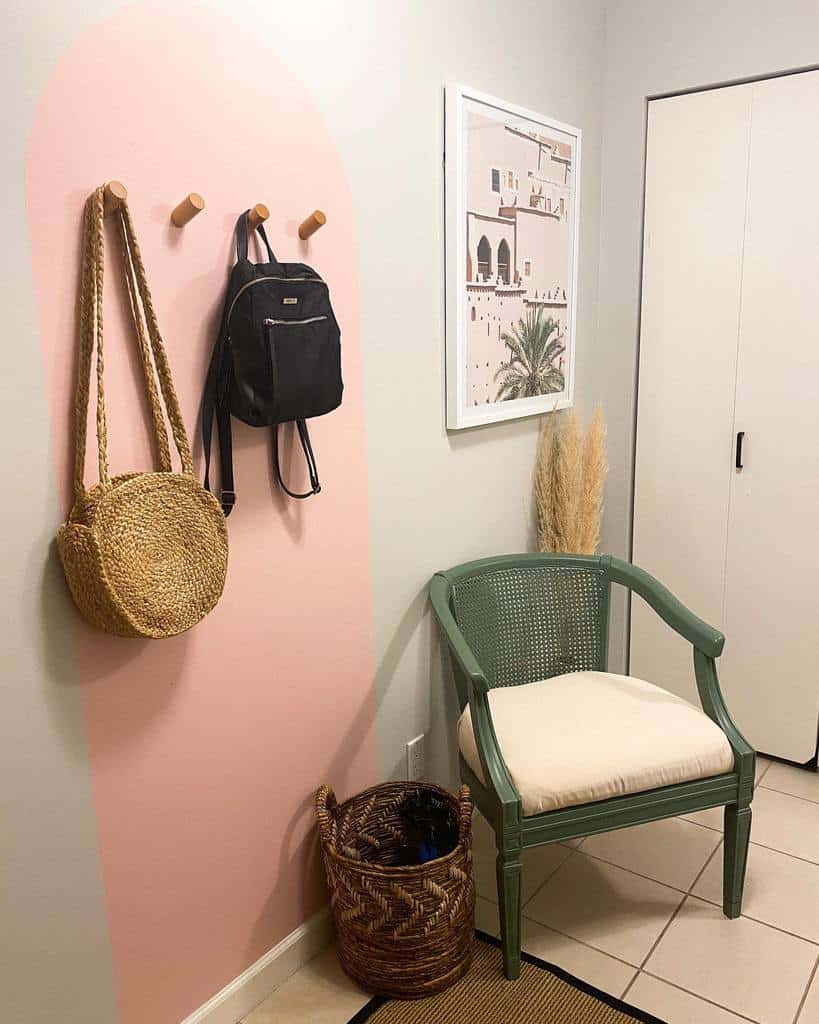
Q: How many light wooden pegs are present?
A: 4